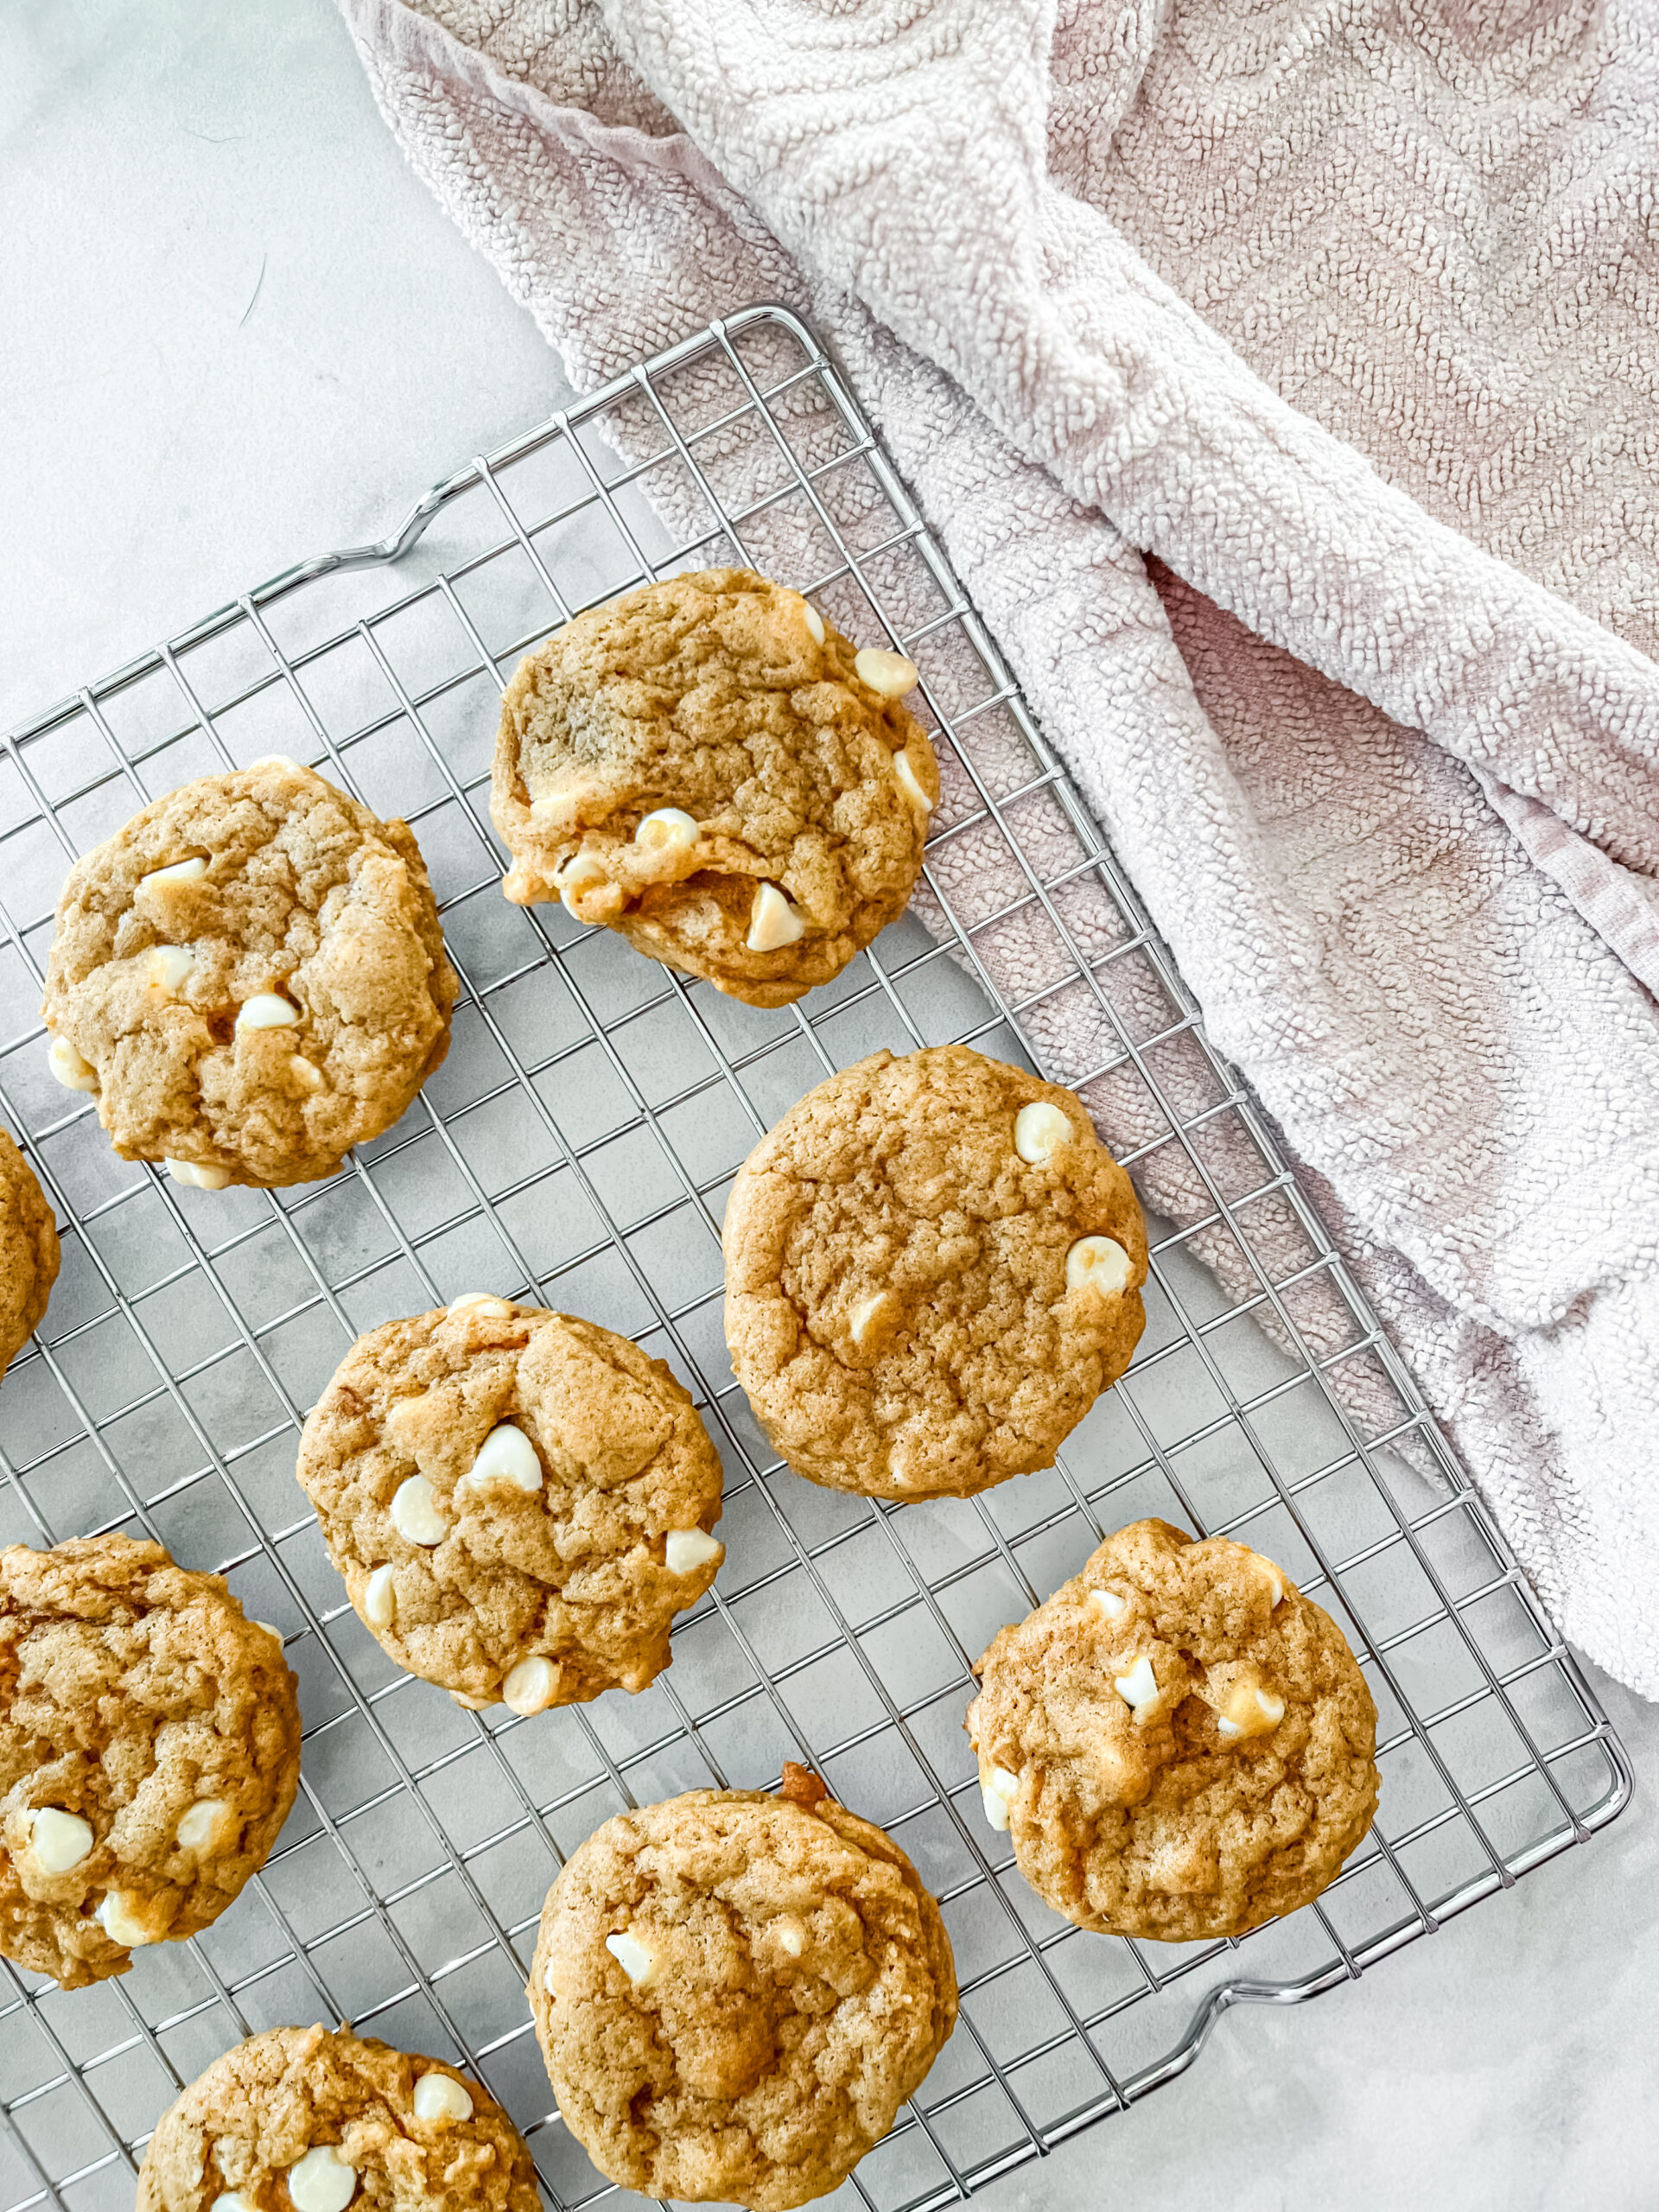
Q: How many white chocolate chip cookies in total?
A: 9